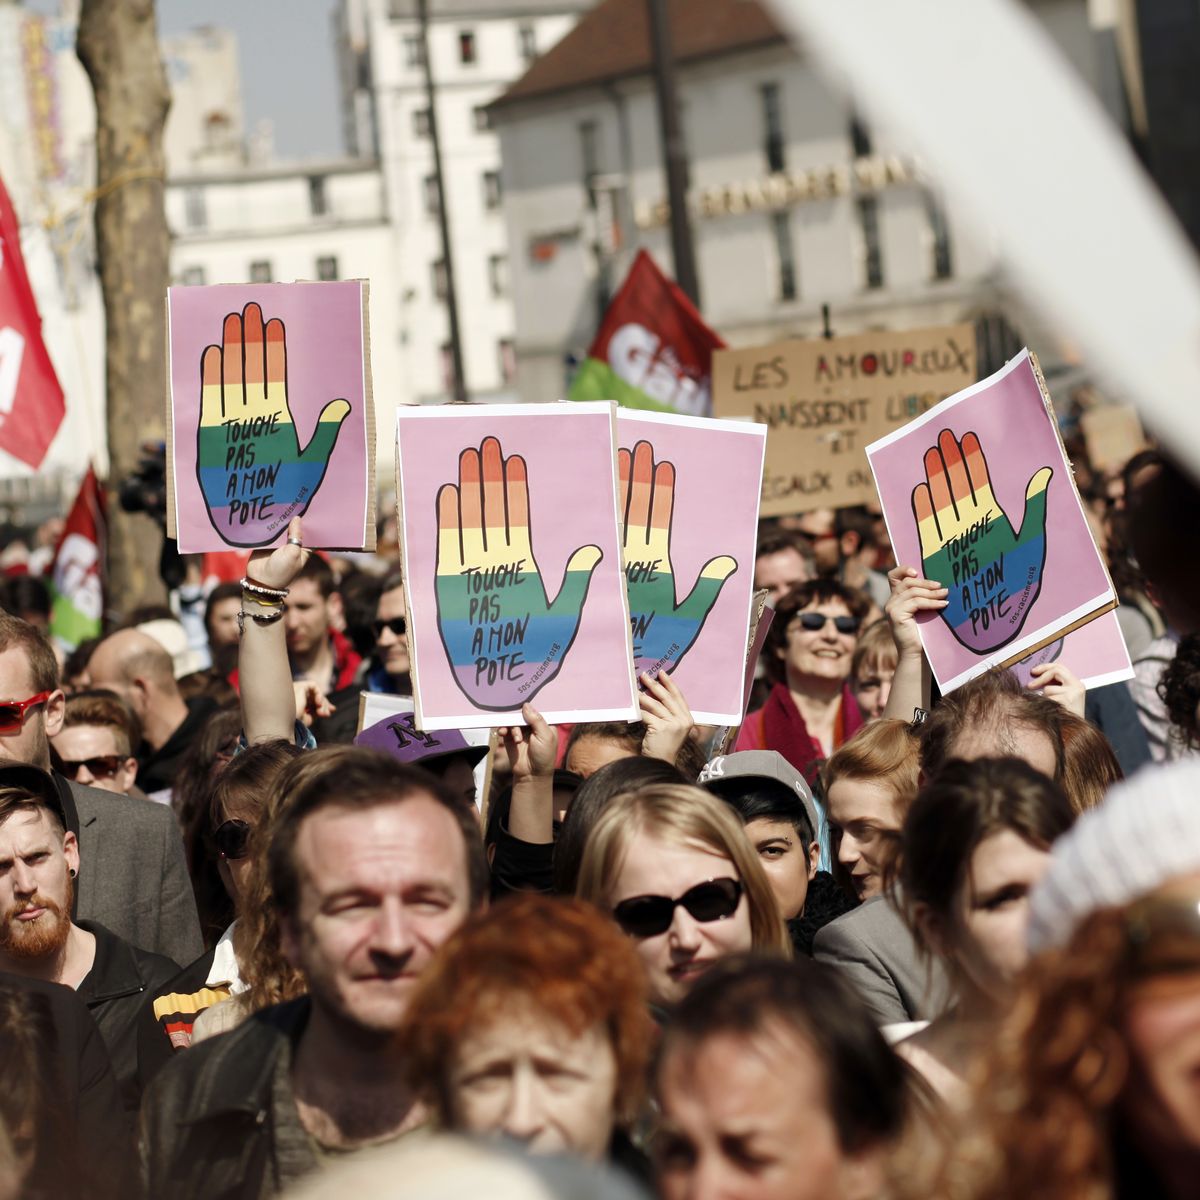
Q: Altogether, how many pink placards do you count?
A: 5